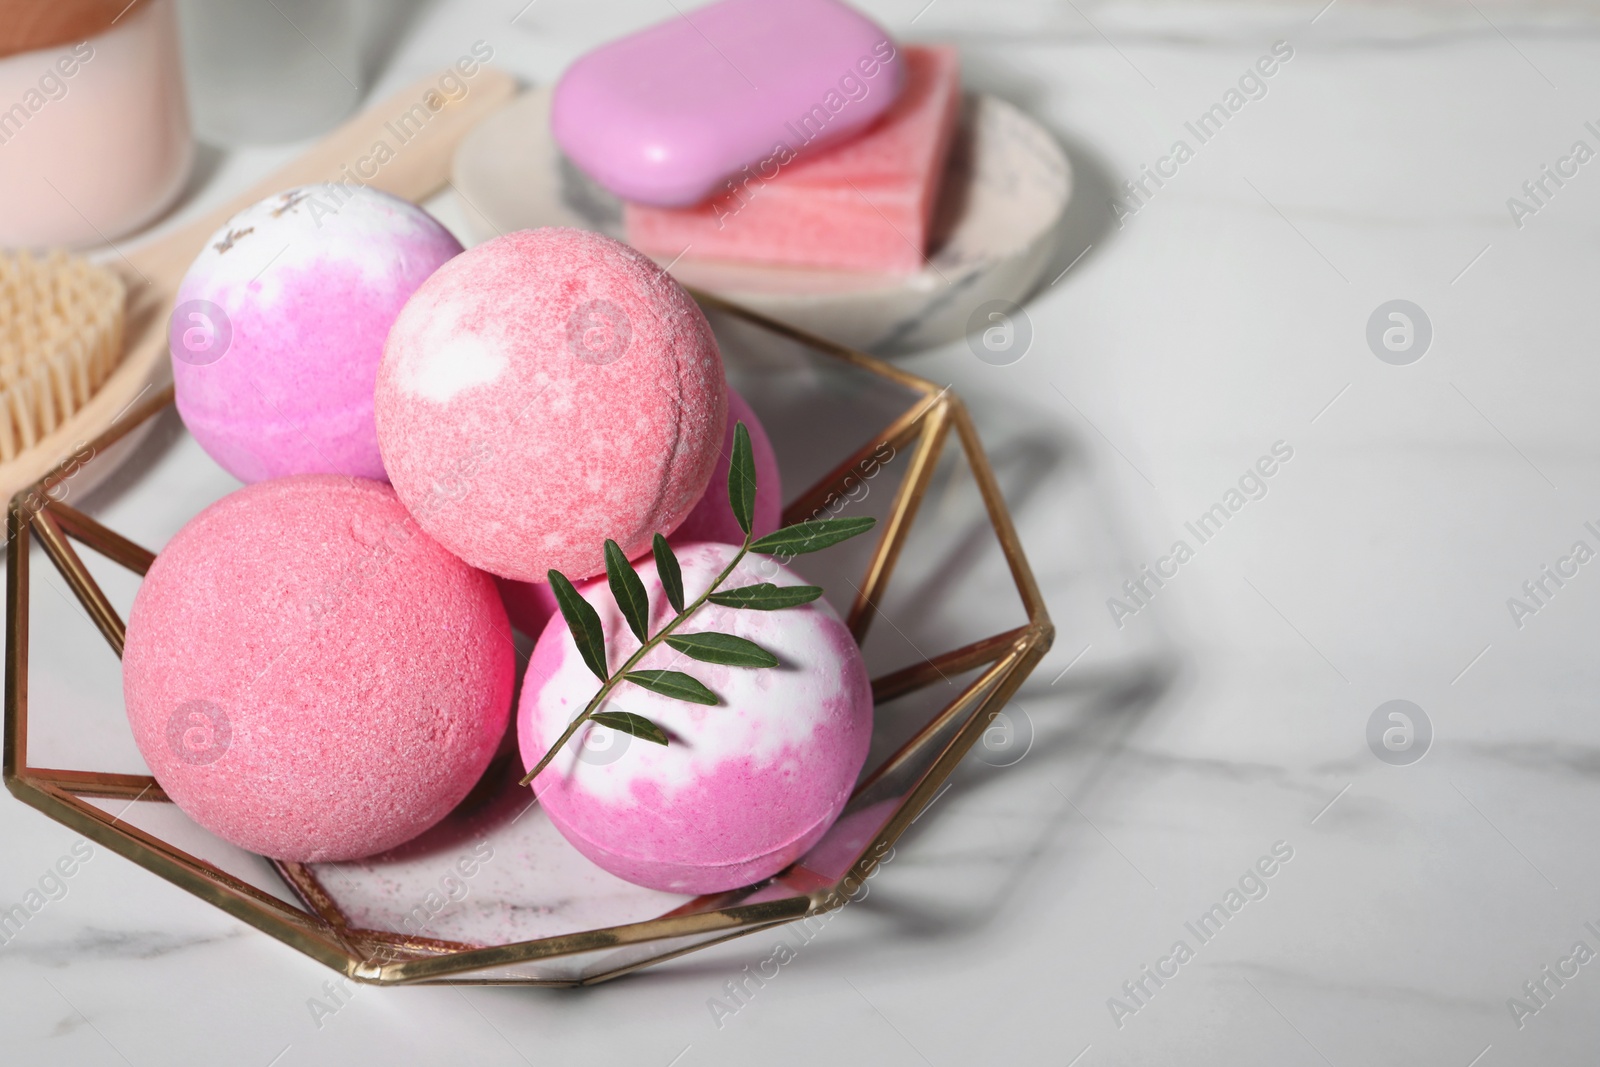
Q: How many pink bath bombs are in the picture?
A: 5